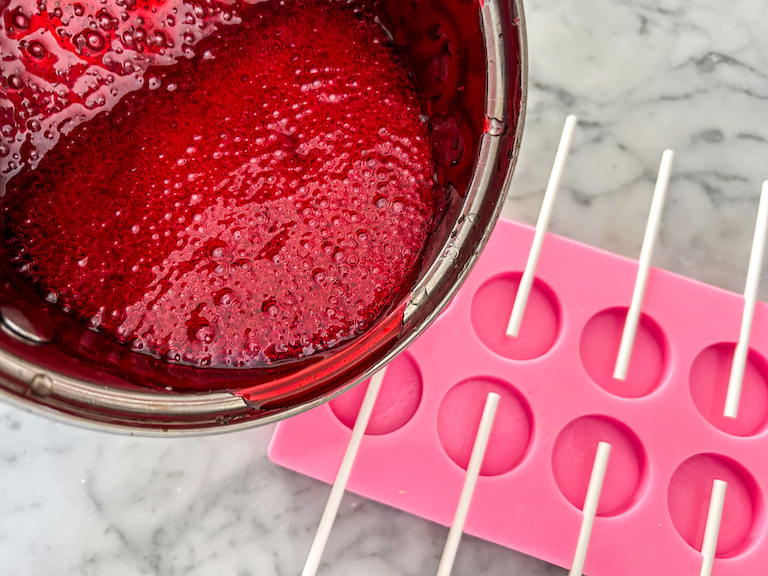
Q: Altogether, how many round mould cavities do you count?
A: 7